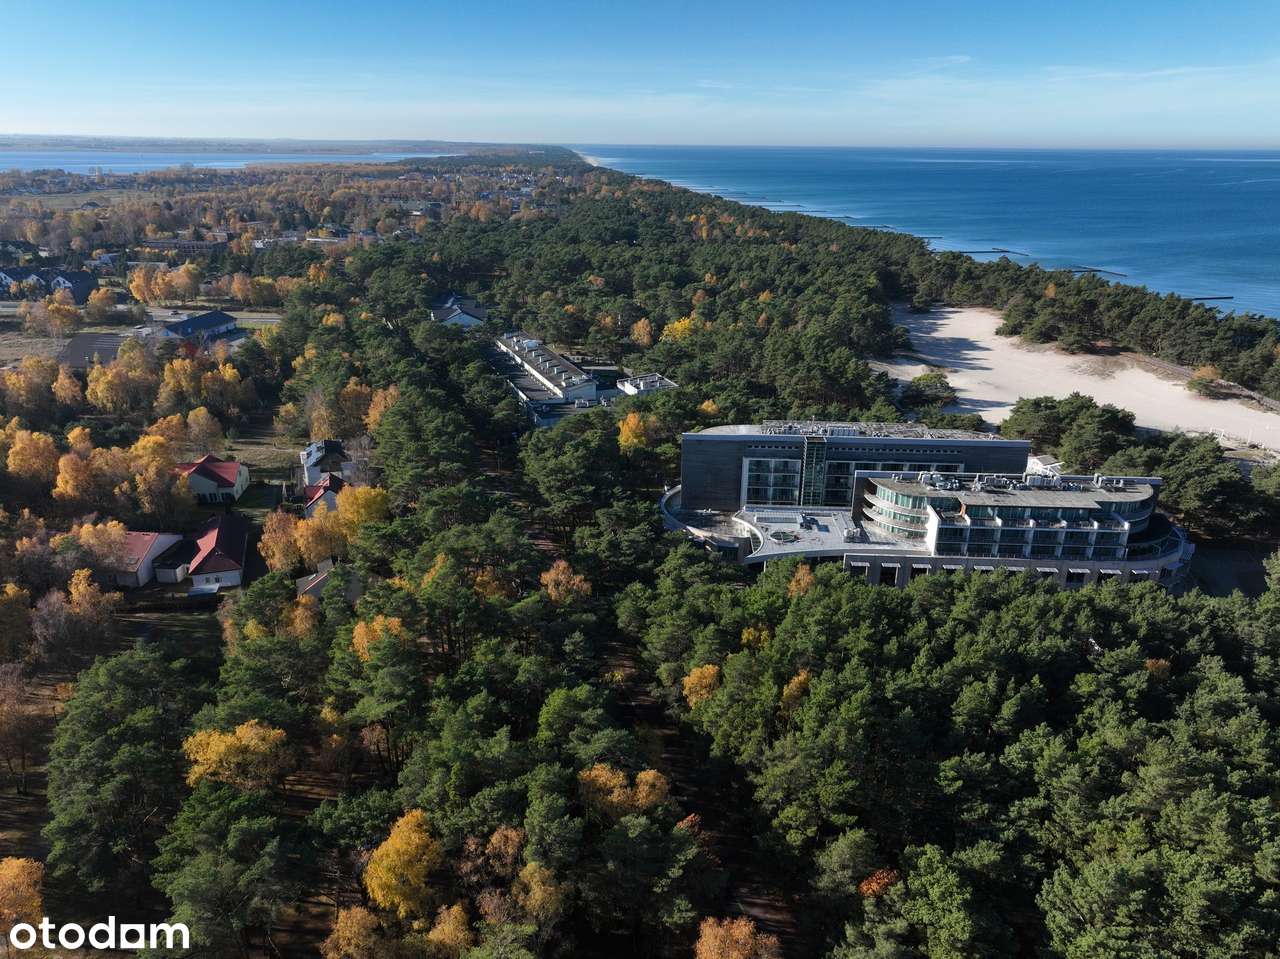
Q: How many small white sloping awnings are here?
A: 10